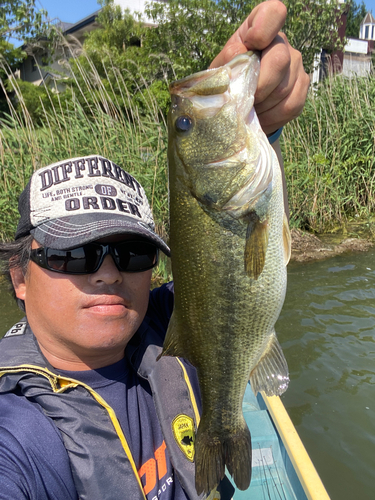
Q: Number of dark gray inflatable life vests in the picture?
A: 1